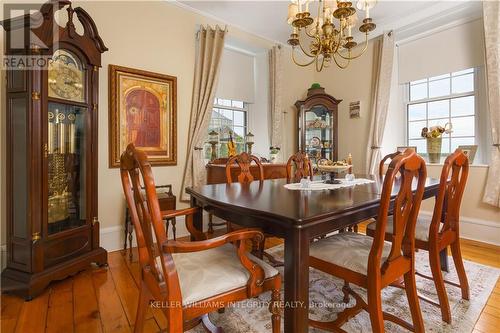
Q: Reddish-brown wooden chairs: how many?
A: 6